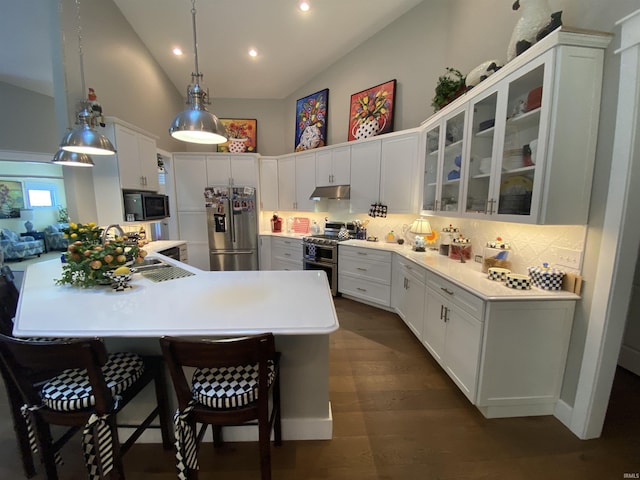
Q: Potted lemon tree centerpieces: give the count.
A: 1